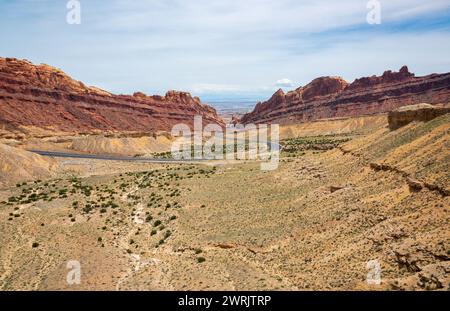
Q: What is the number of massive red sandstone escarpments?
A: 2